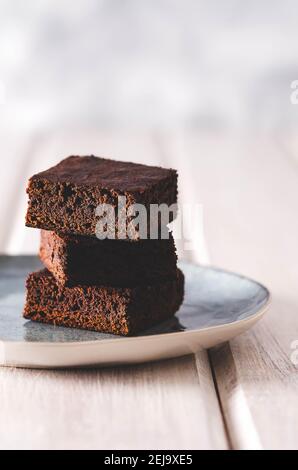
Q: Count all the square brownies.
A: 3